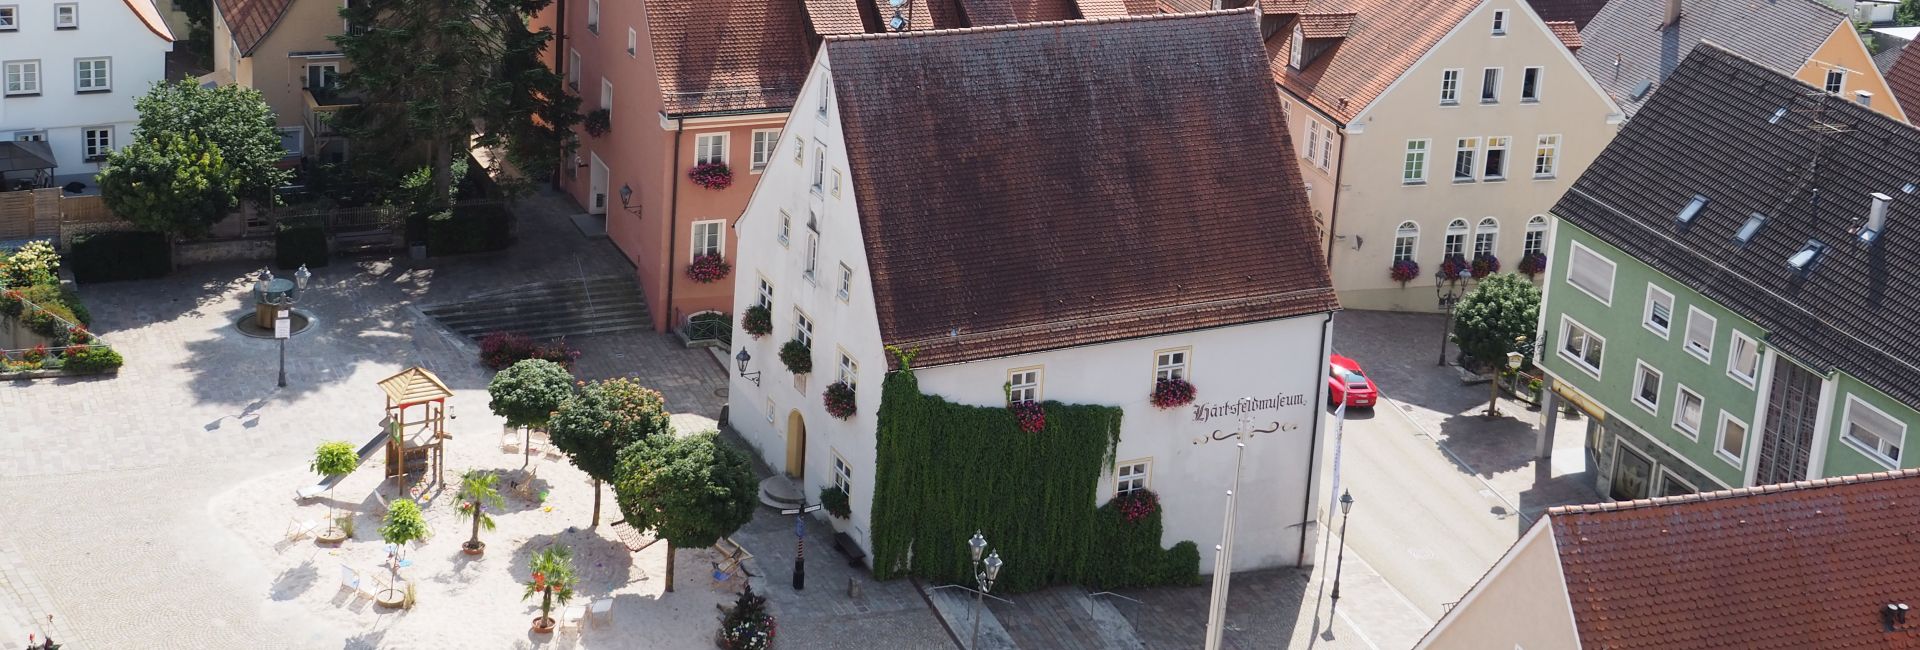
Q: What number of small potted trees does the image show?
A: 4